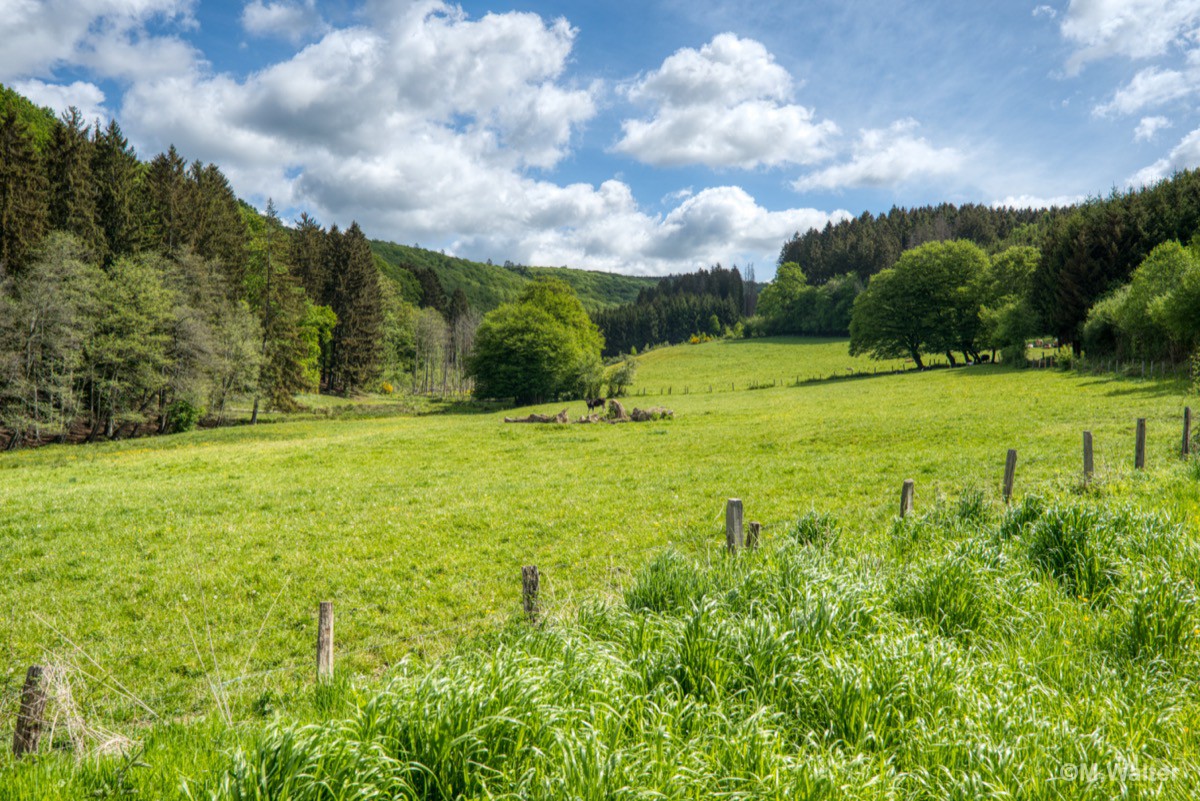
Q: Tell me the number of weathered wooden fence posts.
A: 10